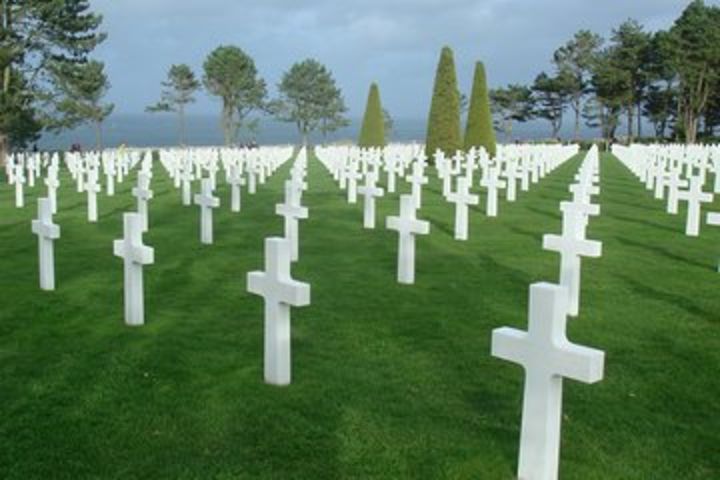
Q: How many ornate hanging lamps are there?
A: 0